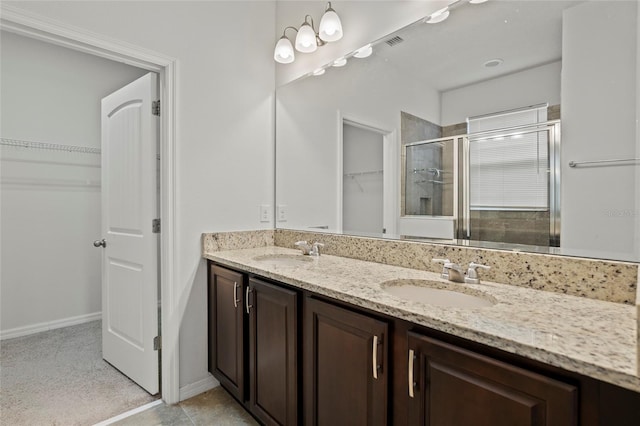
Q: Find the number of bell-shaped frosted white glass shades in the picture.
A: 3